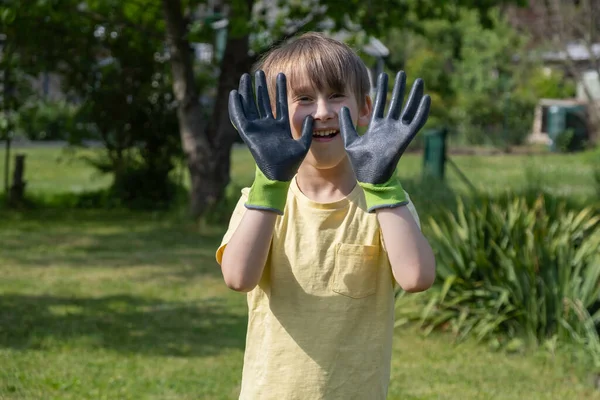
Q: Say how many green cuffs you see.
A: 2